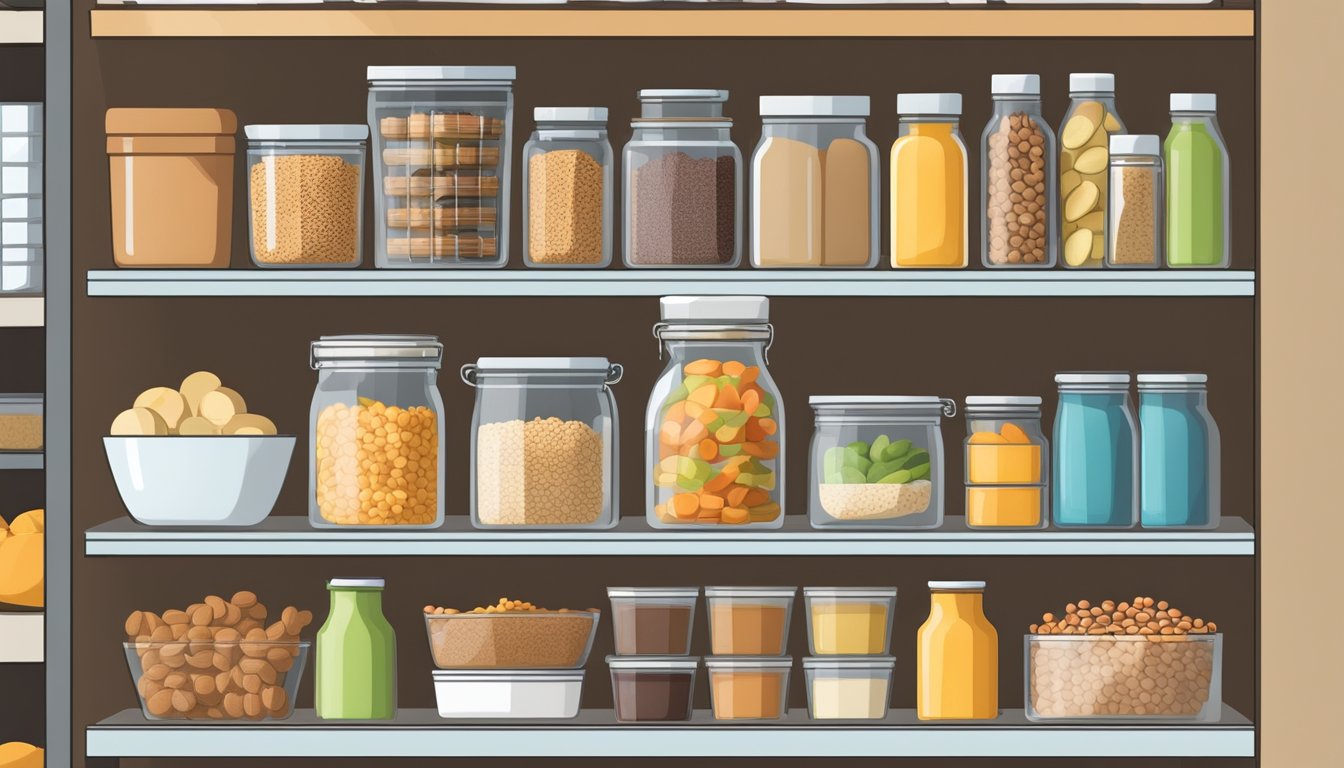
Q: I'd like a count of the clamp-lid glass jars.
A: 4